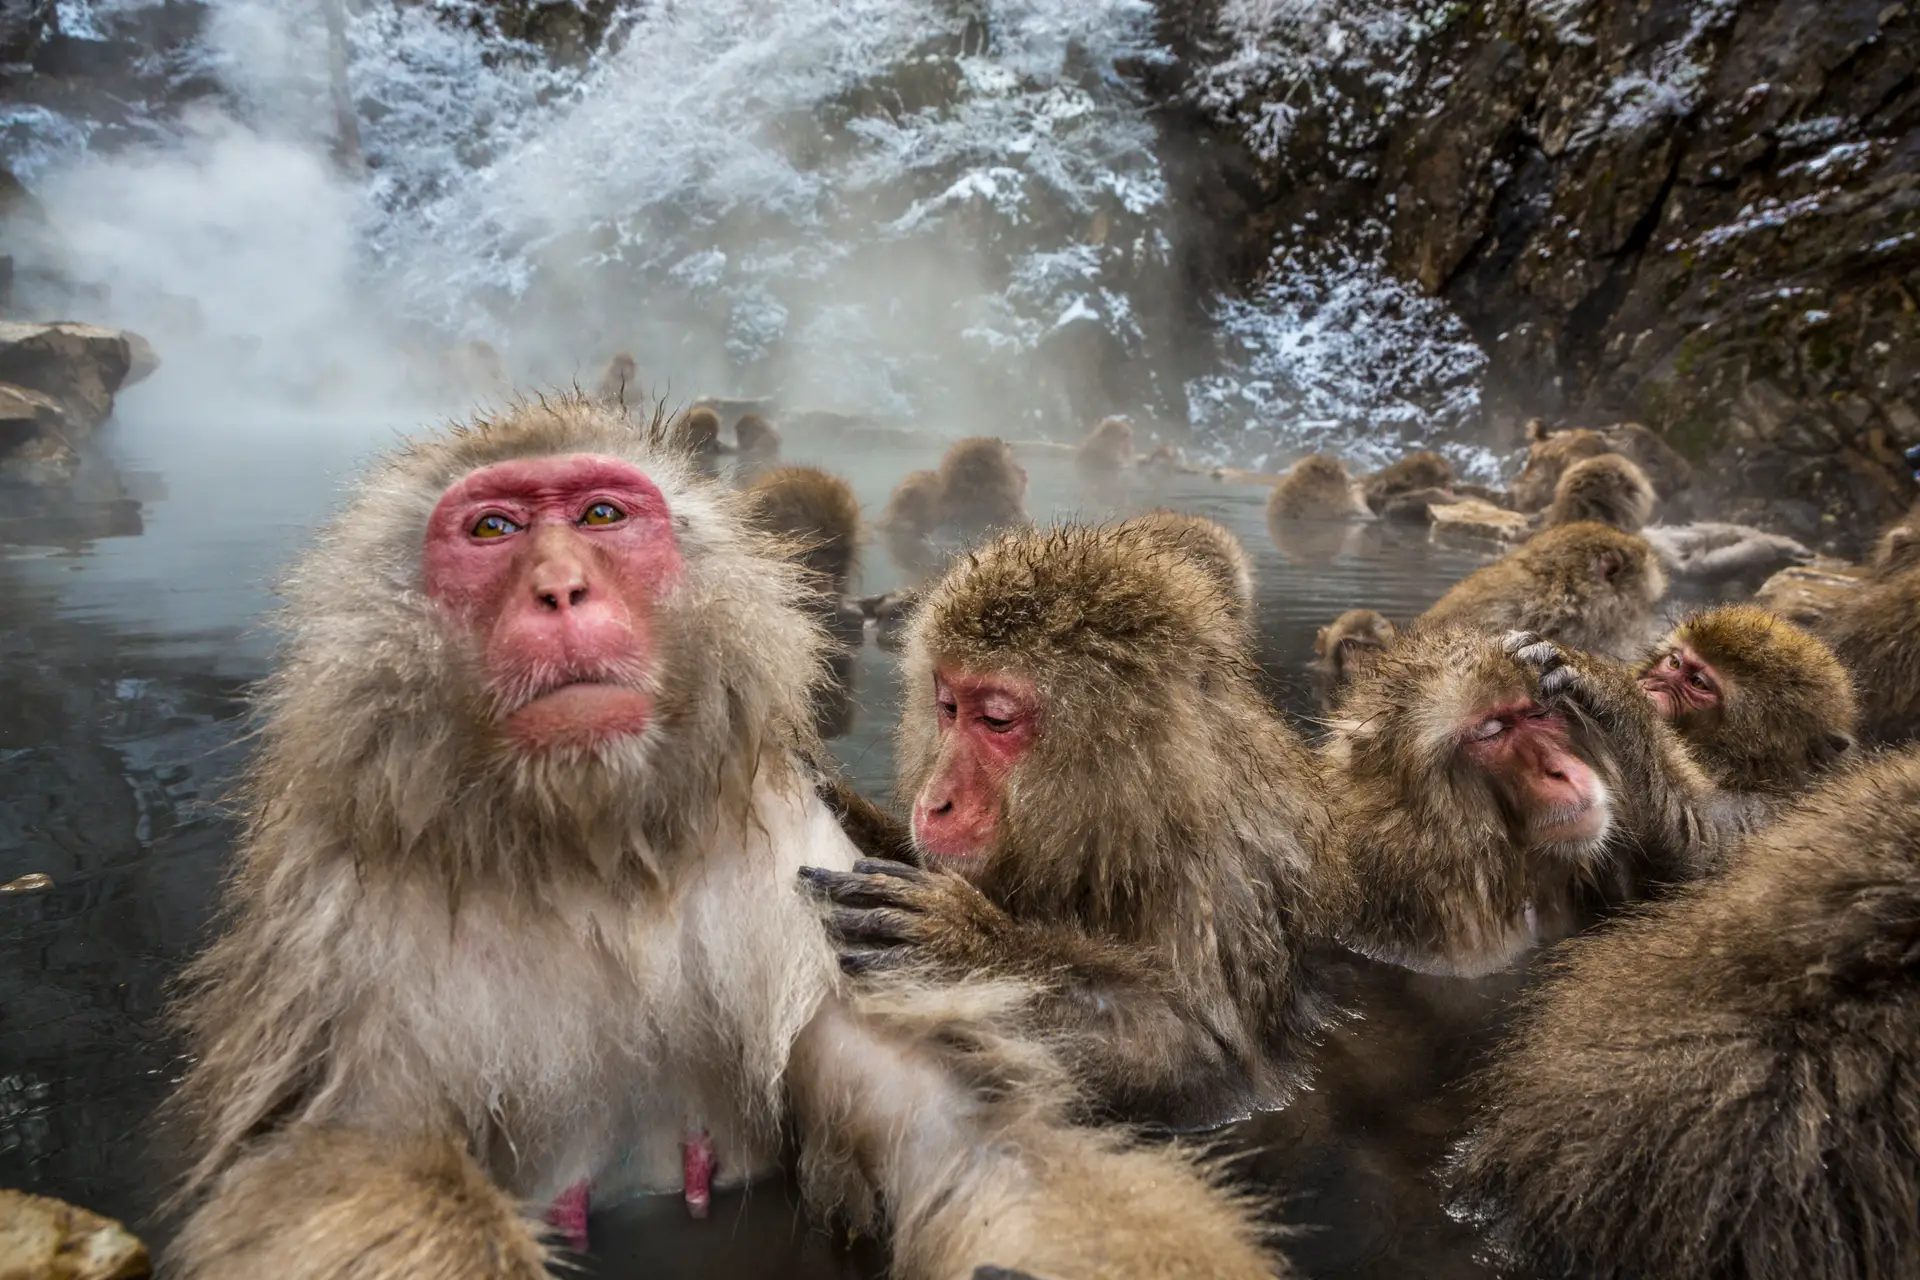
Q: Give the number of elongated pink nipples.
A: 2